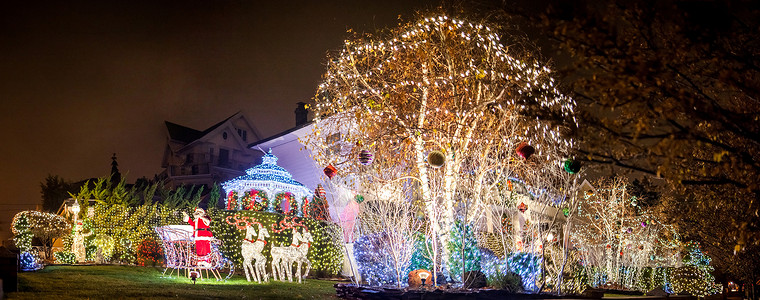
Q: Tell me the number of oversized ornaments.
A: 5